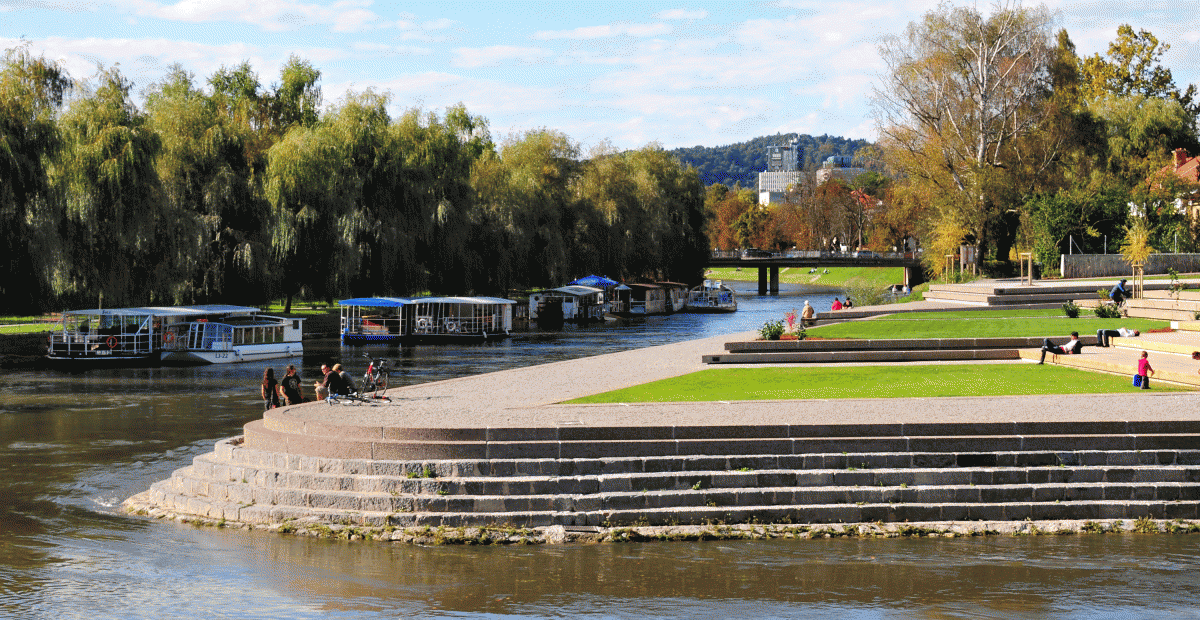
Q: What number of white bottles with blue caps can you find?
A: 0